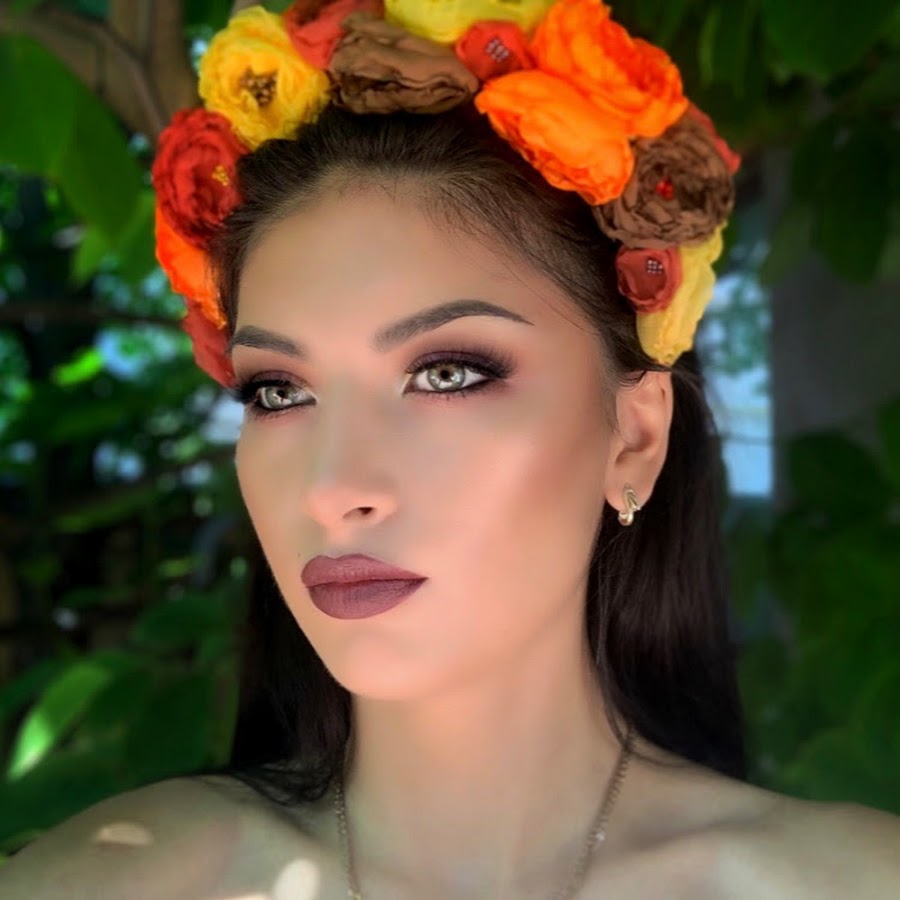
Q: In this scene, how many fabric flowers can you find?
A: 14